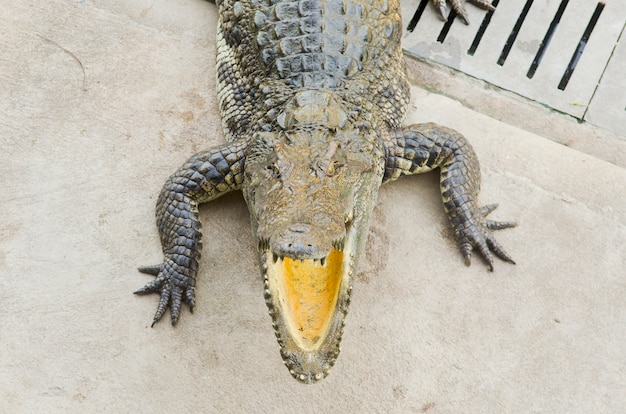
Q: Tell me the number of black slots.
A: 6